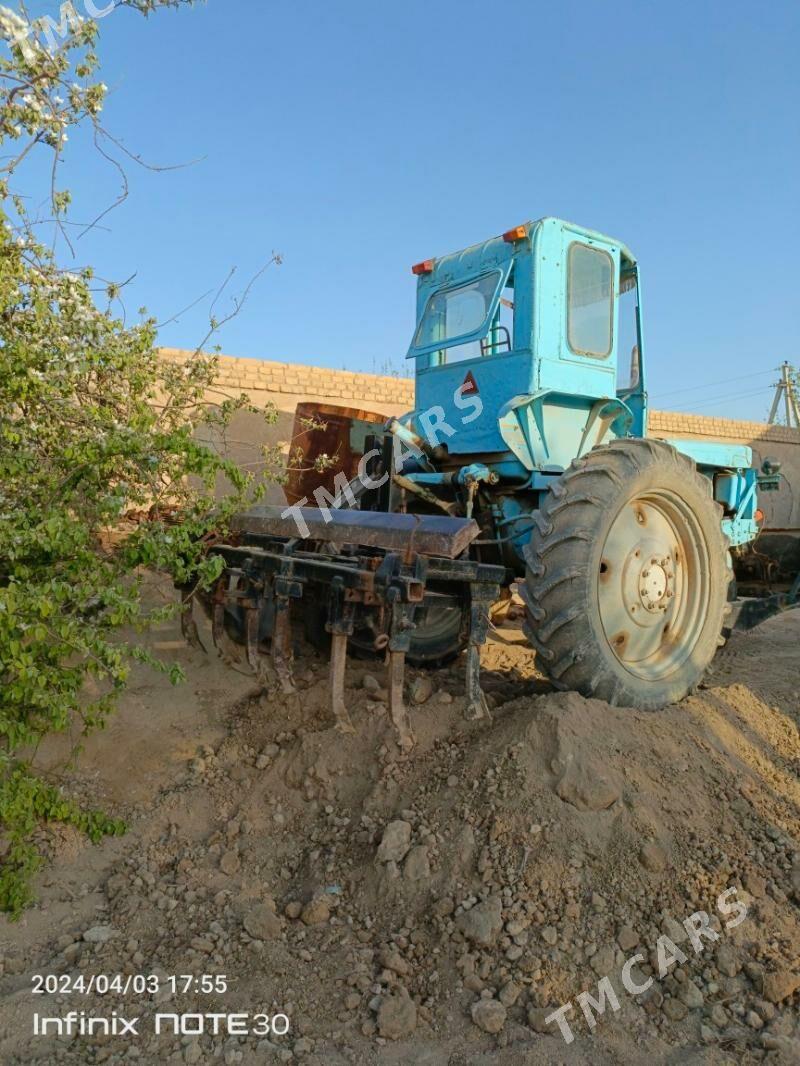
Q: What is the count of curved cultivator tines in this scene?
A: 7